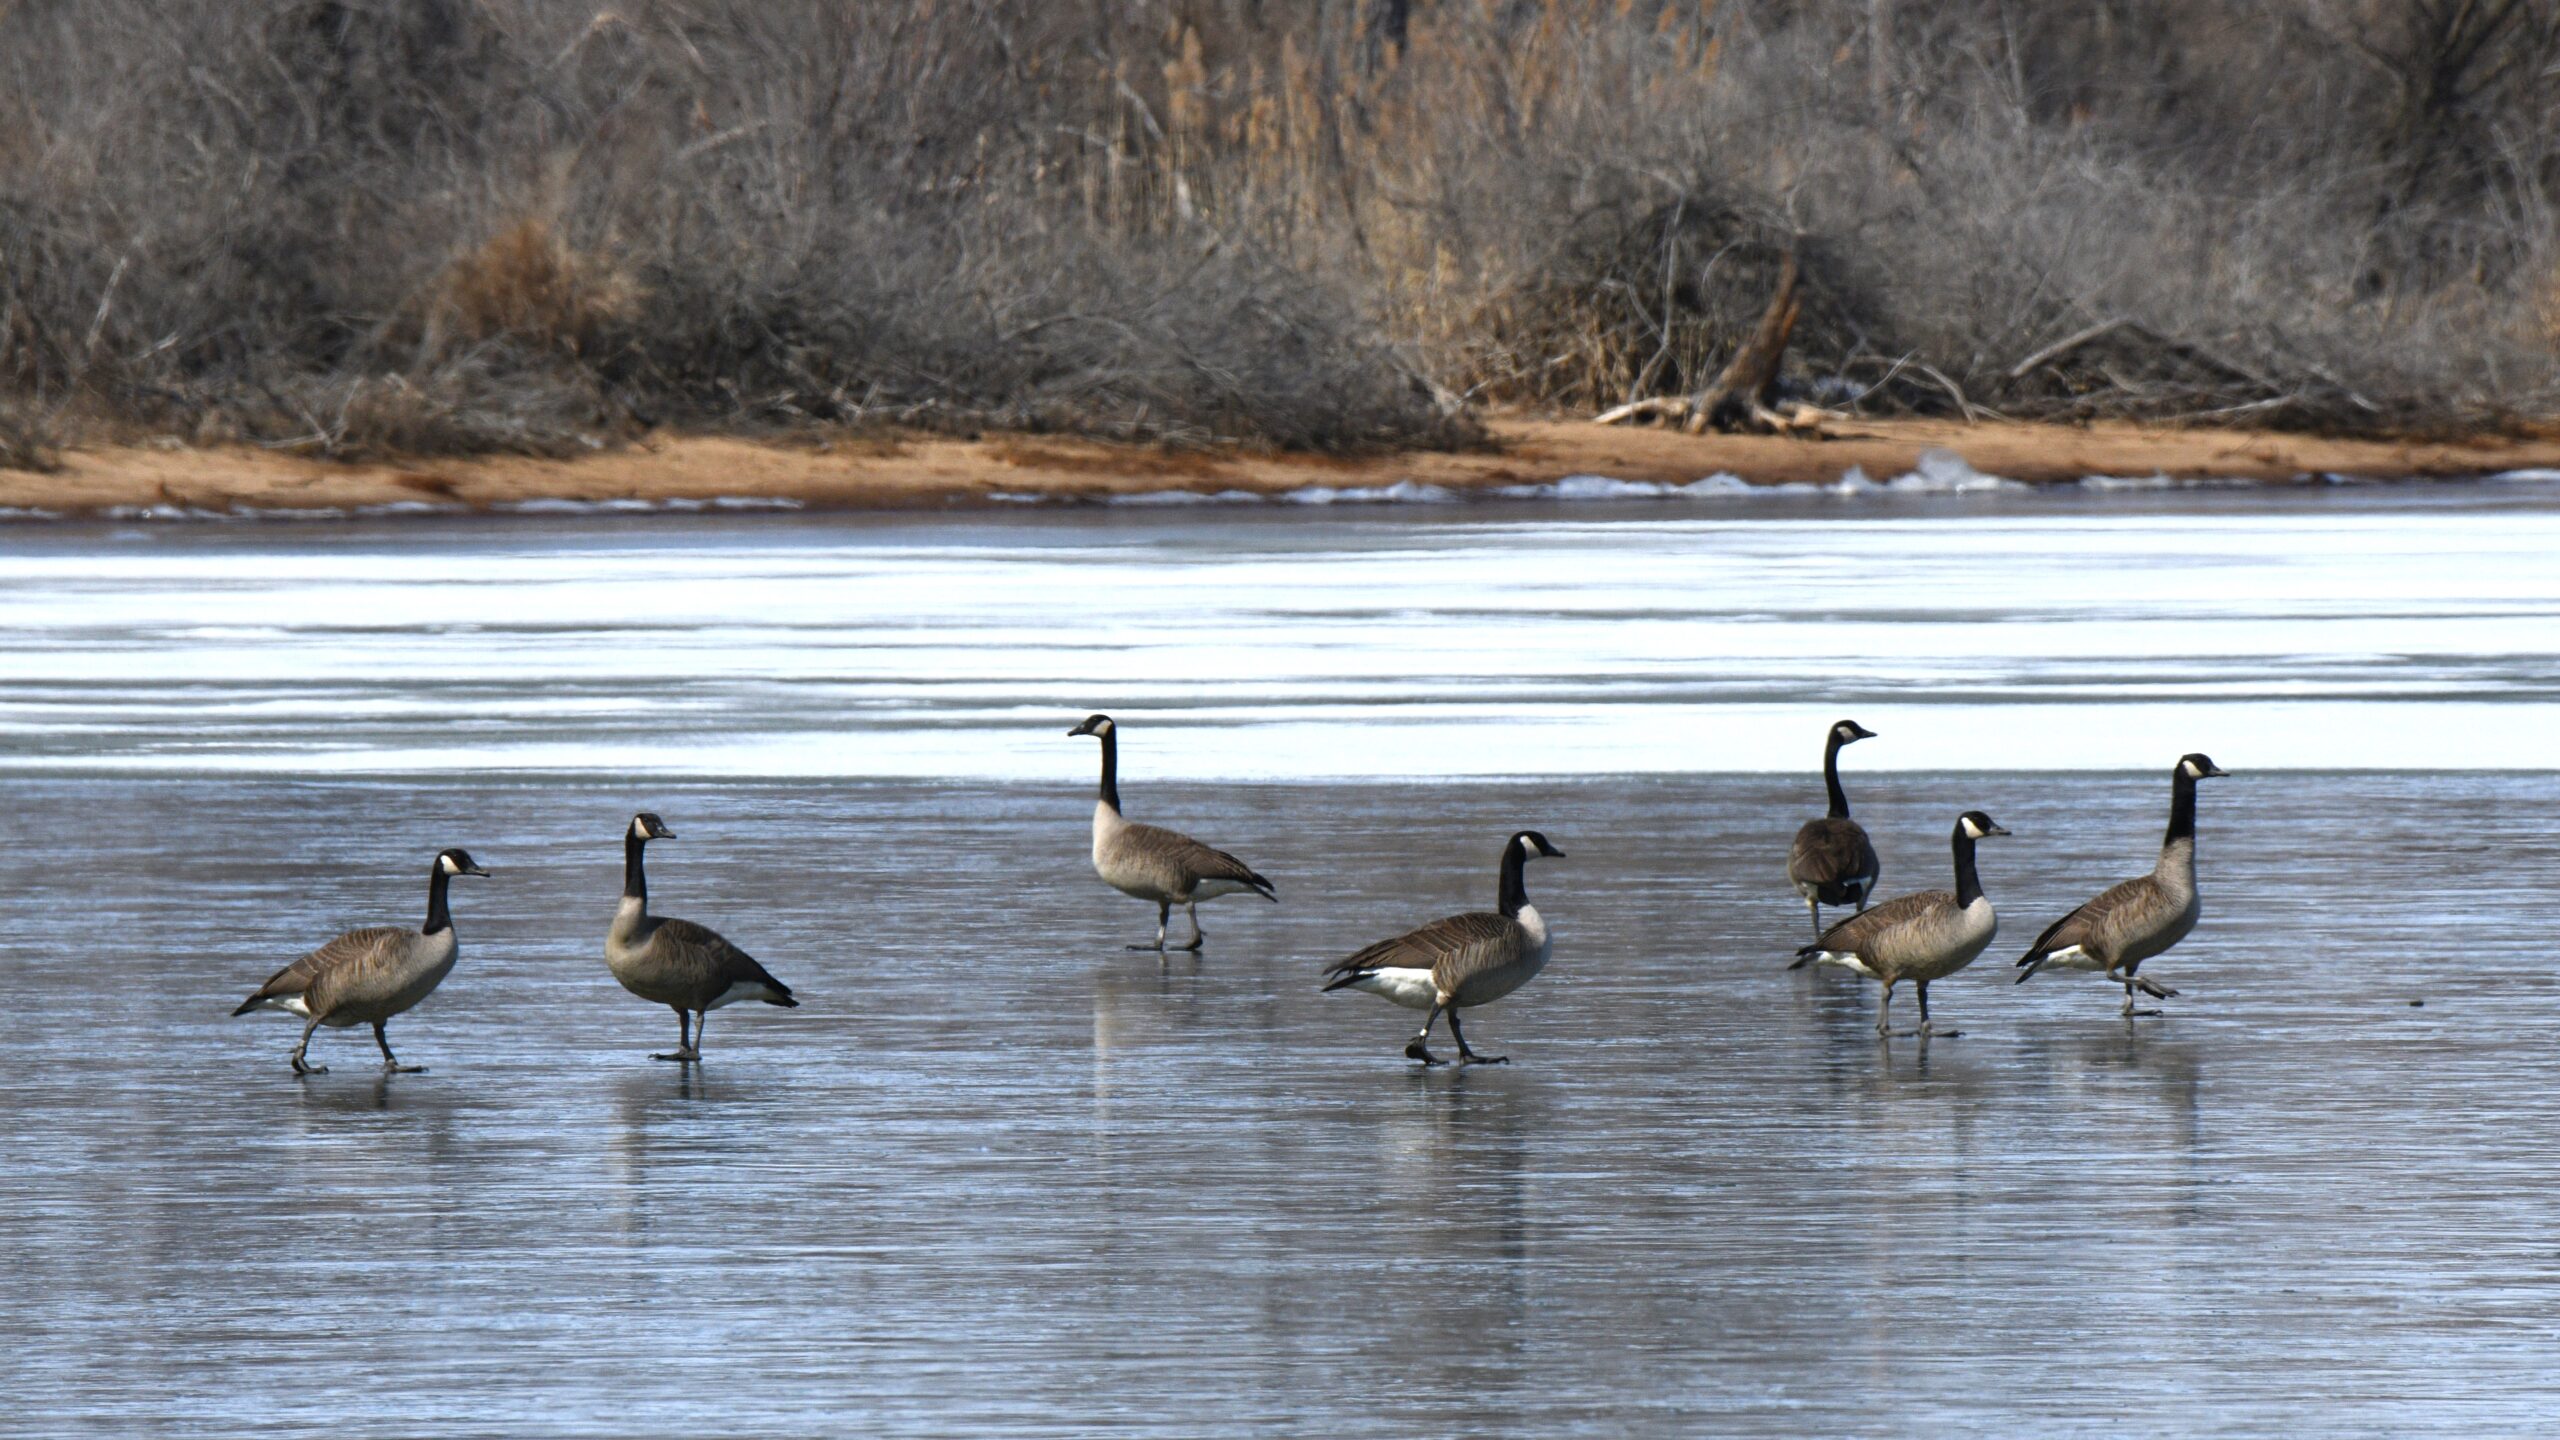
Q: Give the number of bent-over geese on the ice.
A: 0